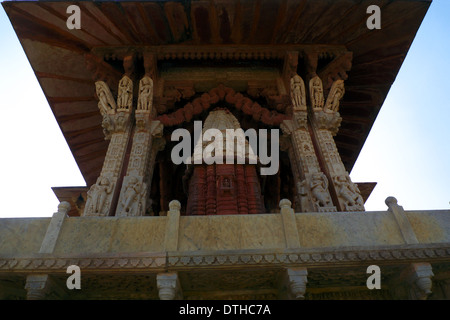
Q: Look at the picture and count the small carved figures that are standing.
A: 6